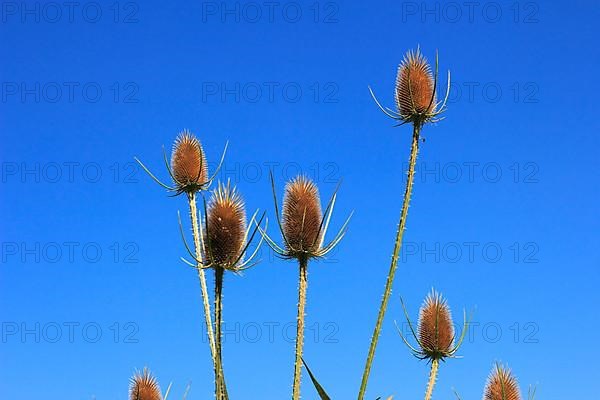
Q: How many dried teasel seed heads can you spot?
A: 7